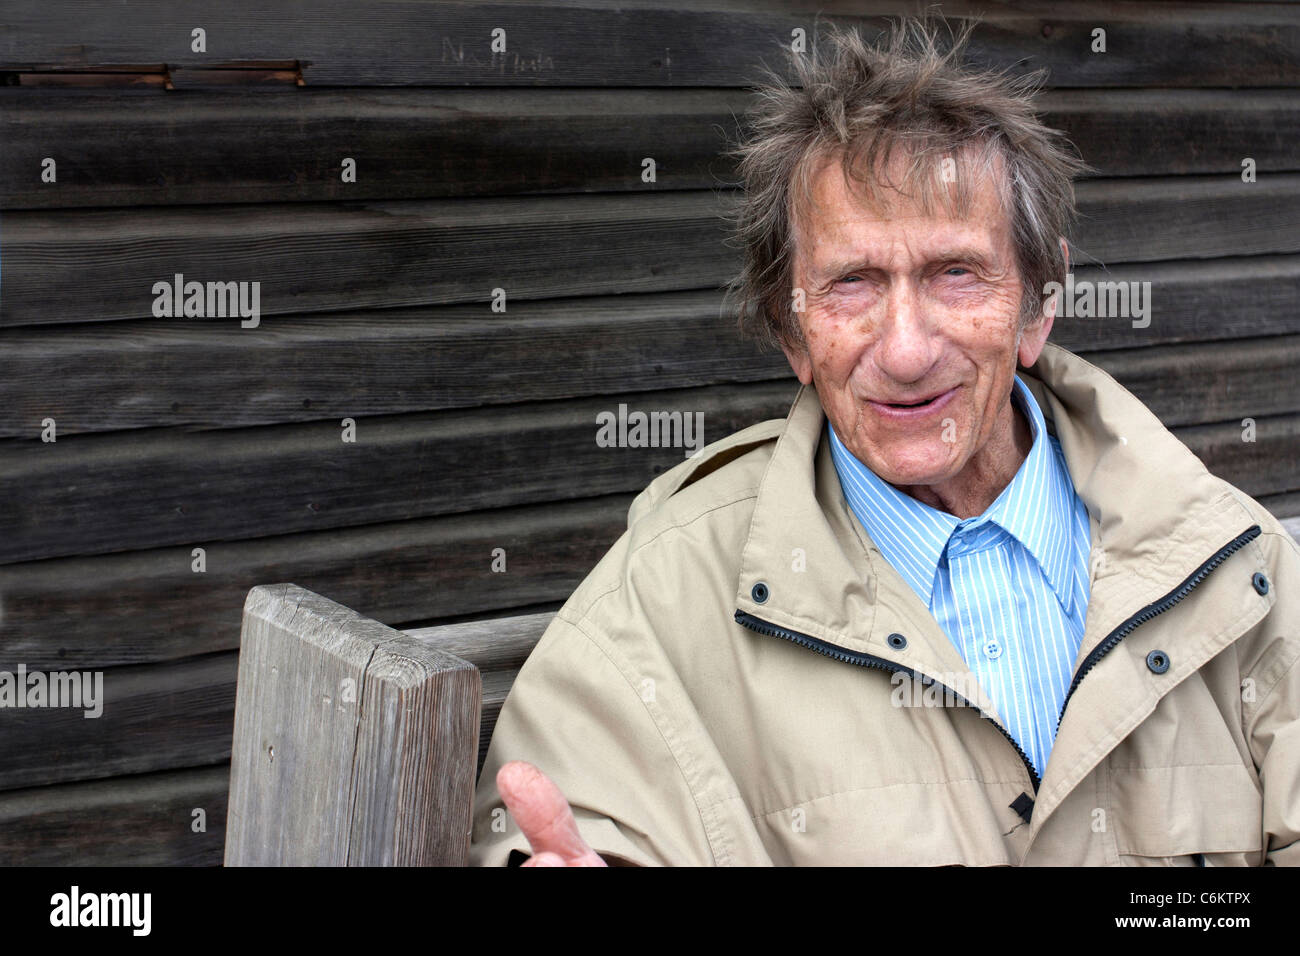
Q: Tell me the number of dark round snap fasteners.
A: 4